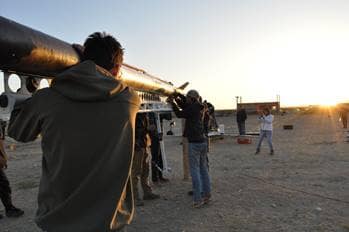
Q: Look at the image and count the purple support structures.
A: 0